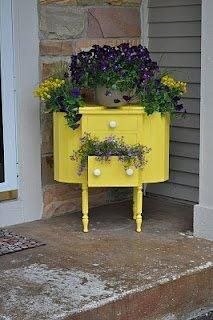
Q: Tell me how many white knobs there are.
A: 3